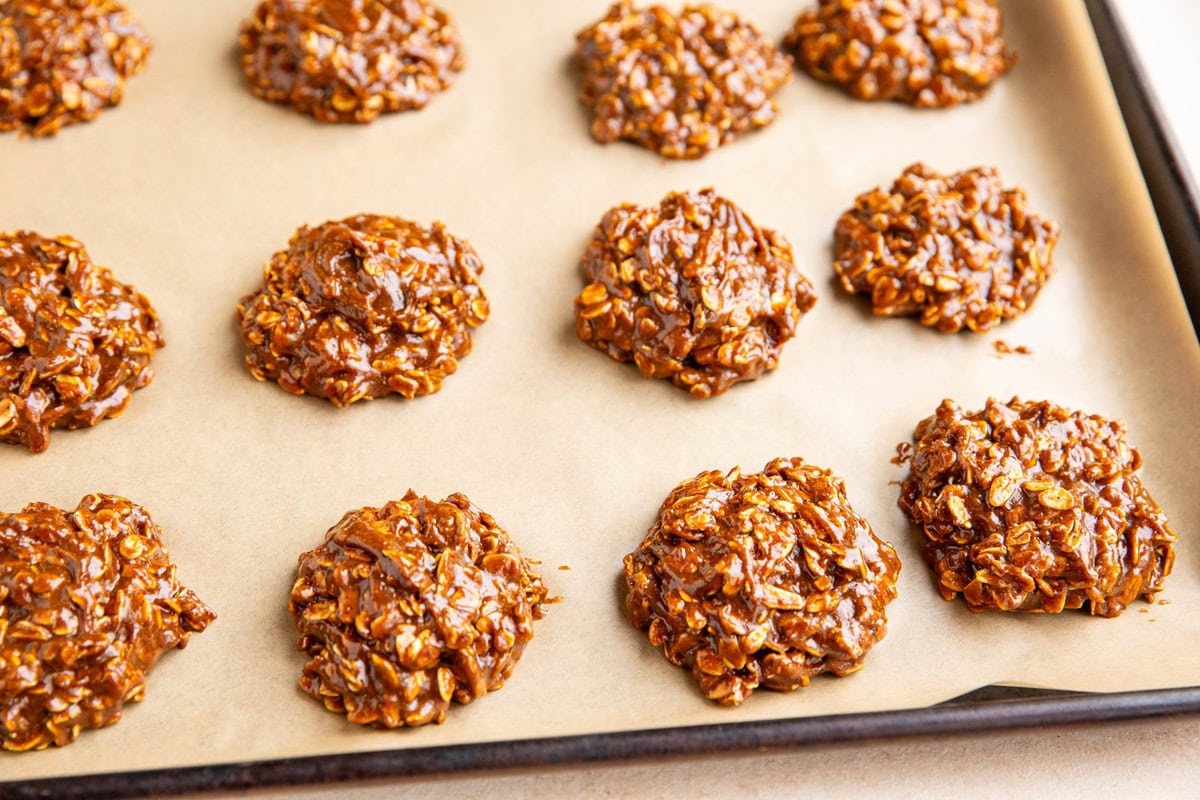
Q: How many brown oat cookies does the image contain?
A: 12